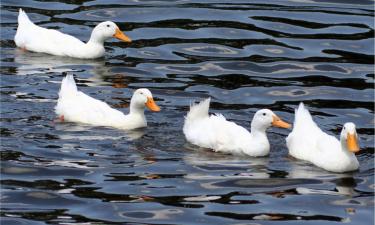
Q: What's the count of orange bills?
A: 4